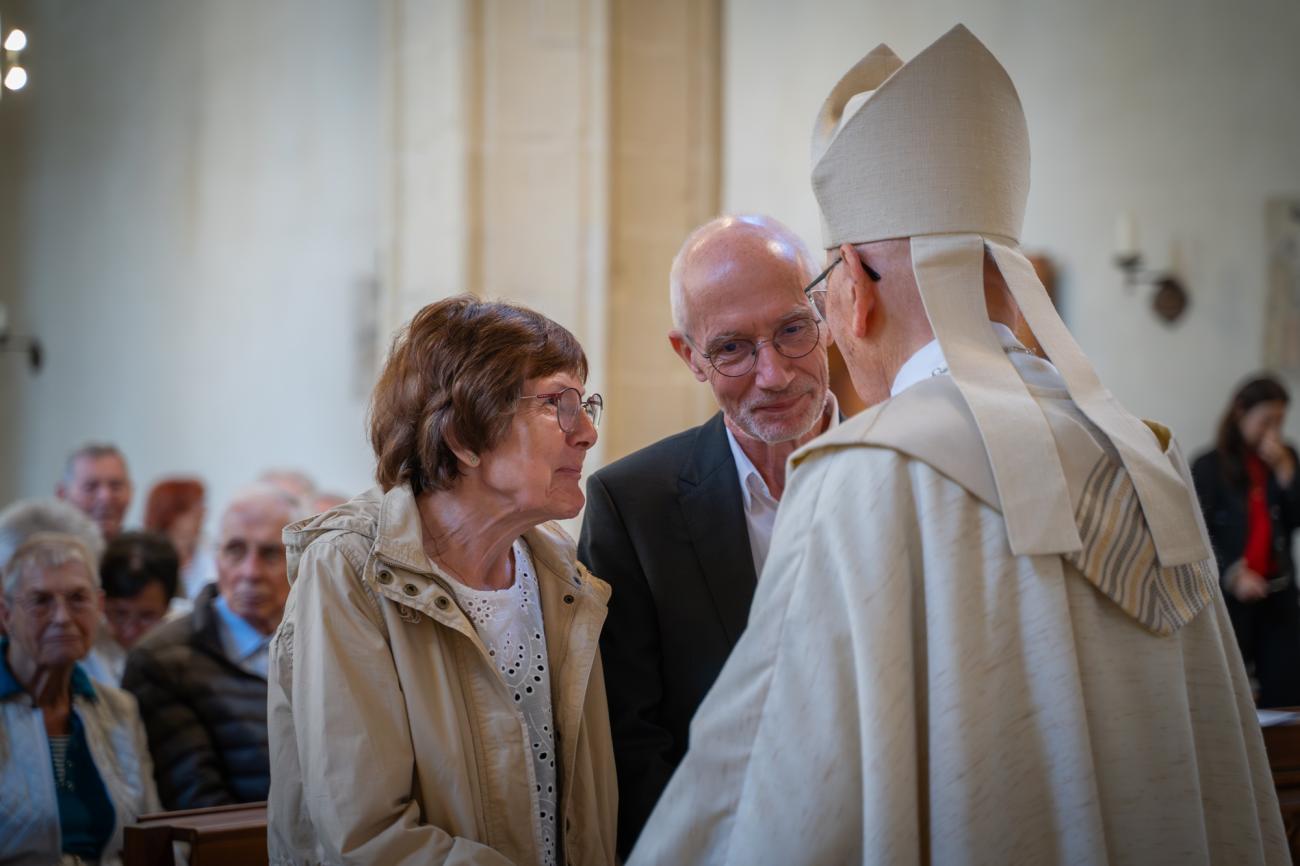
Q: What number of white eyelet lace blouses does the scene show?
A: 1